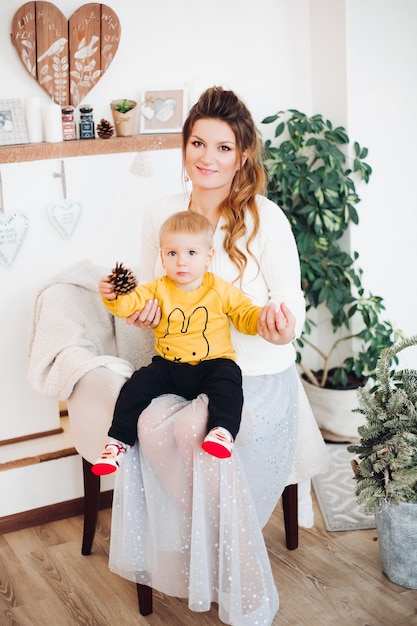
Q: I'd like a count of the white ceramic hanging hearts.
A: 2